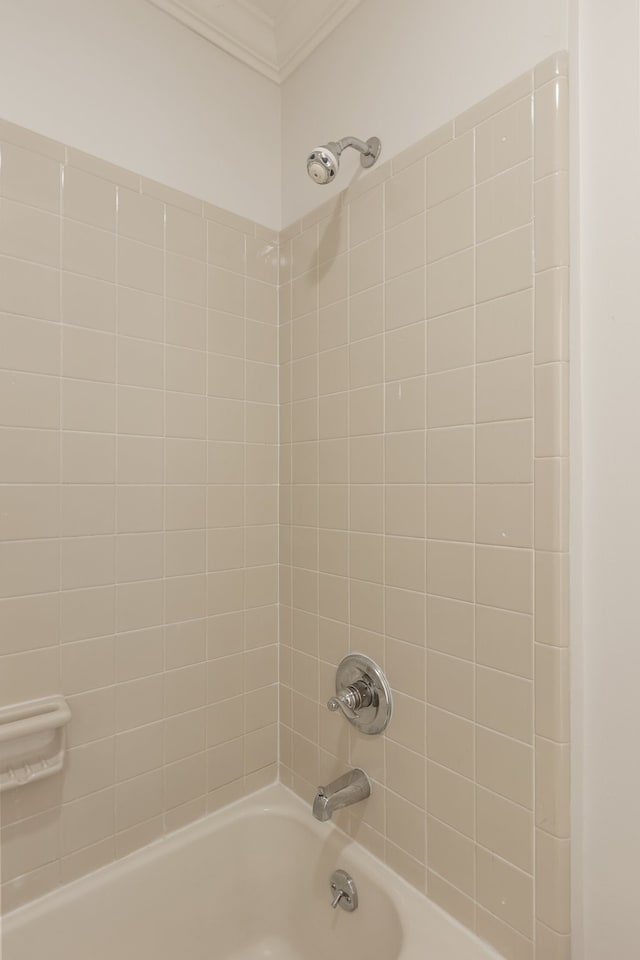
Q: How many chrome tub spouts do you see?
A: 1